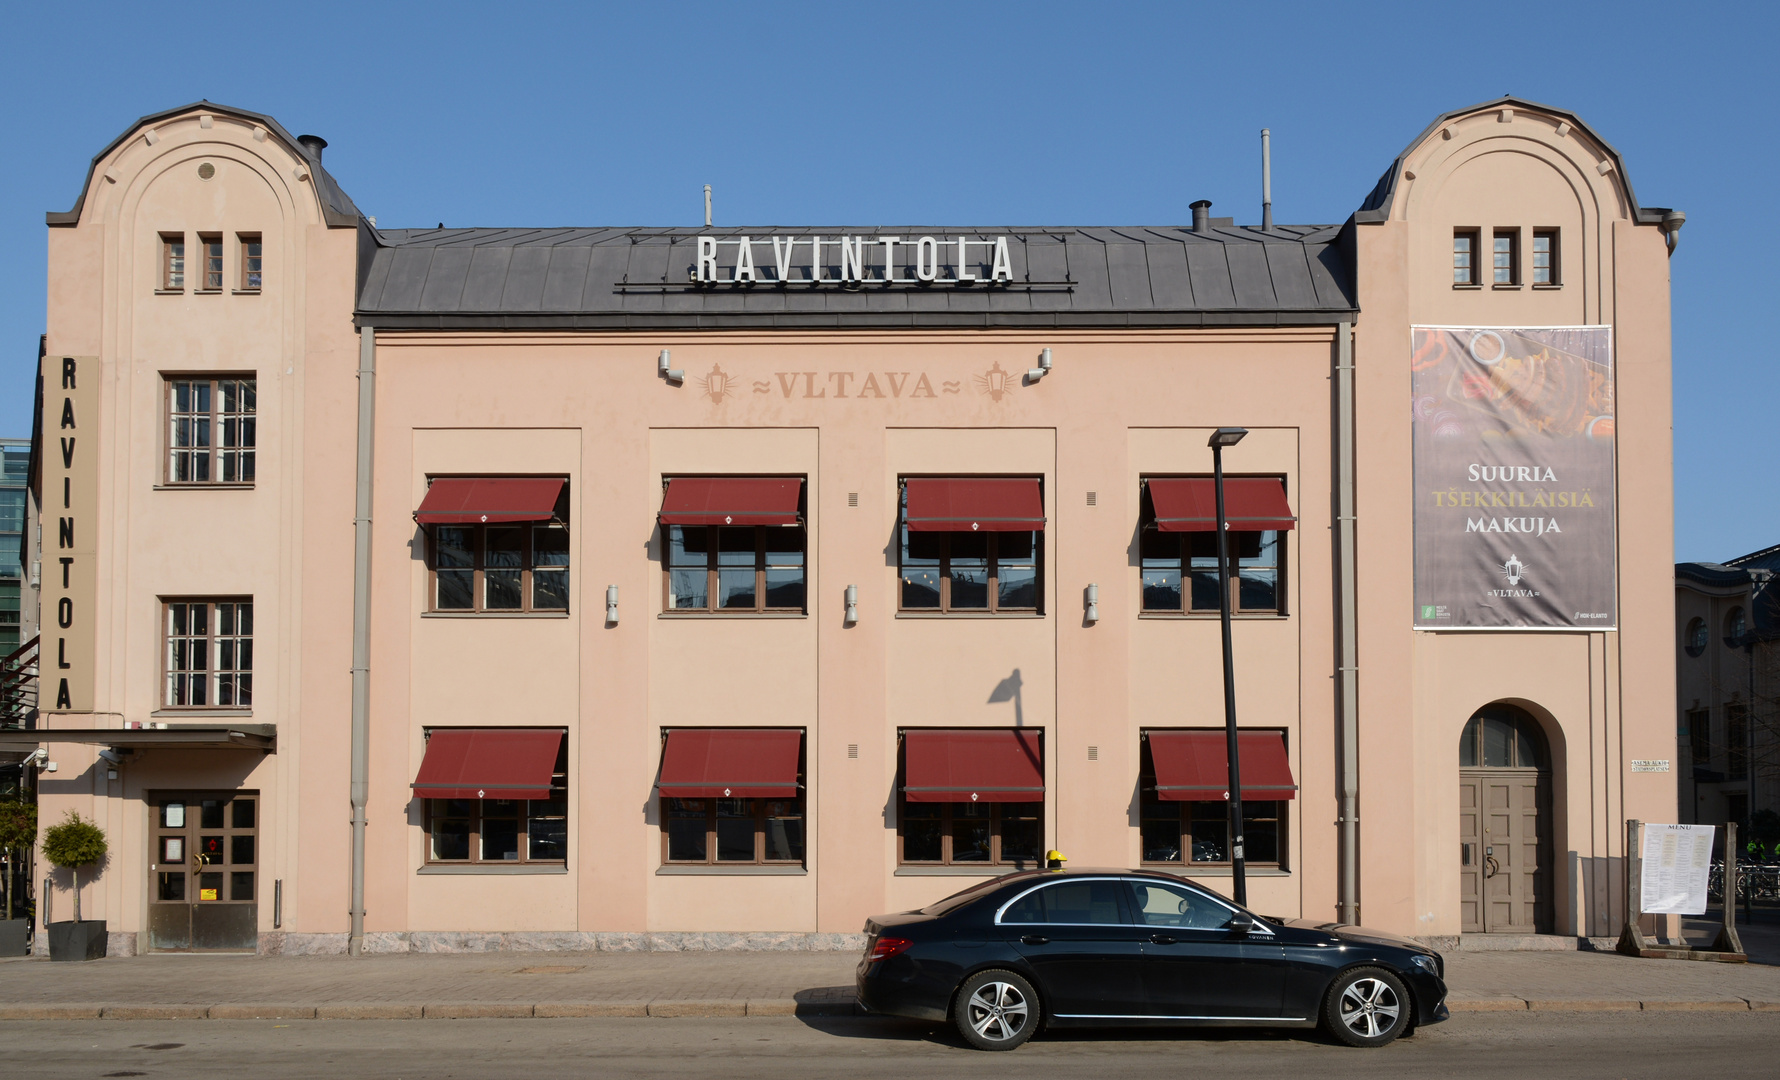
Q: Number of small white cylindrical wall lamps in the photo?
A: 5